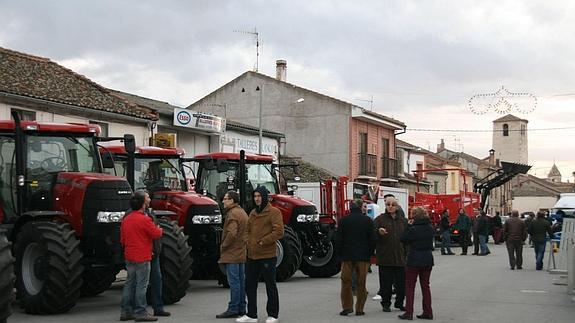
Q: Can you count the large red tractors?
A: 3